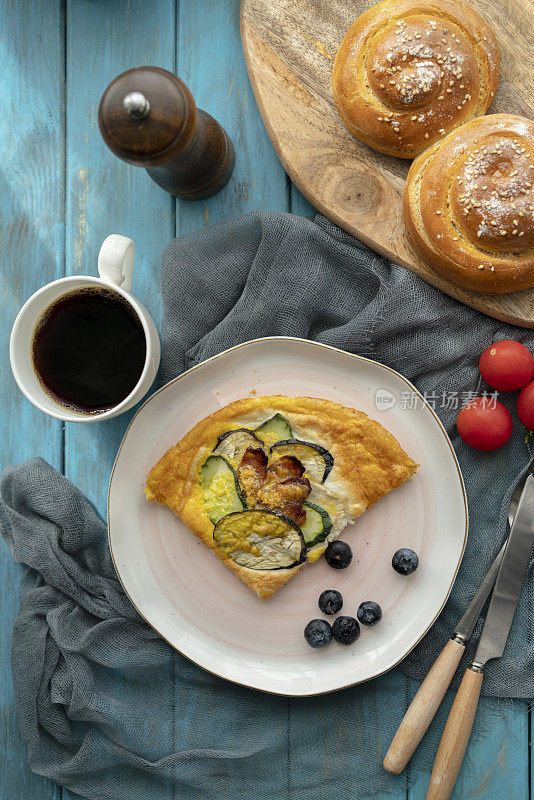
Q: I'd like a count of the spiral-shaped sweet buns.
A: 2